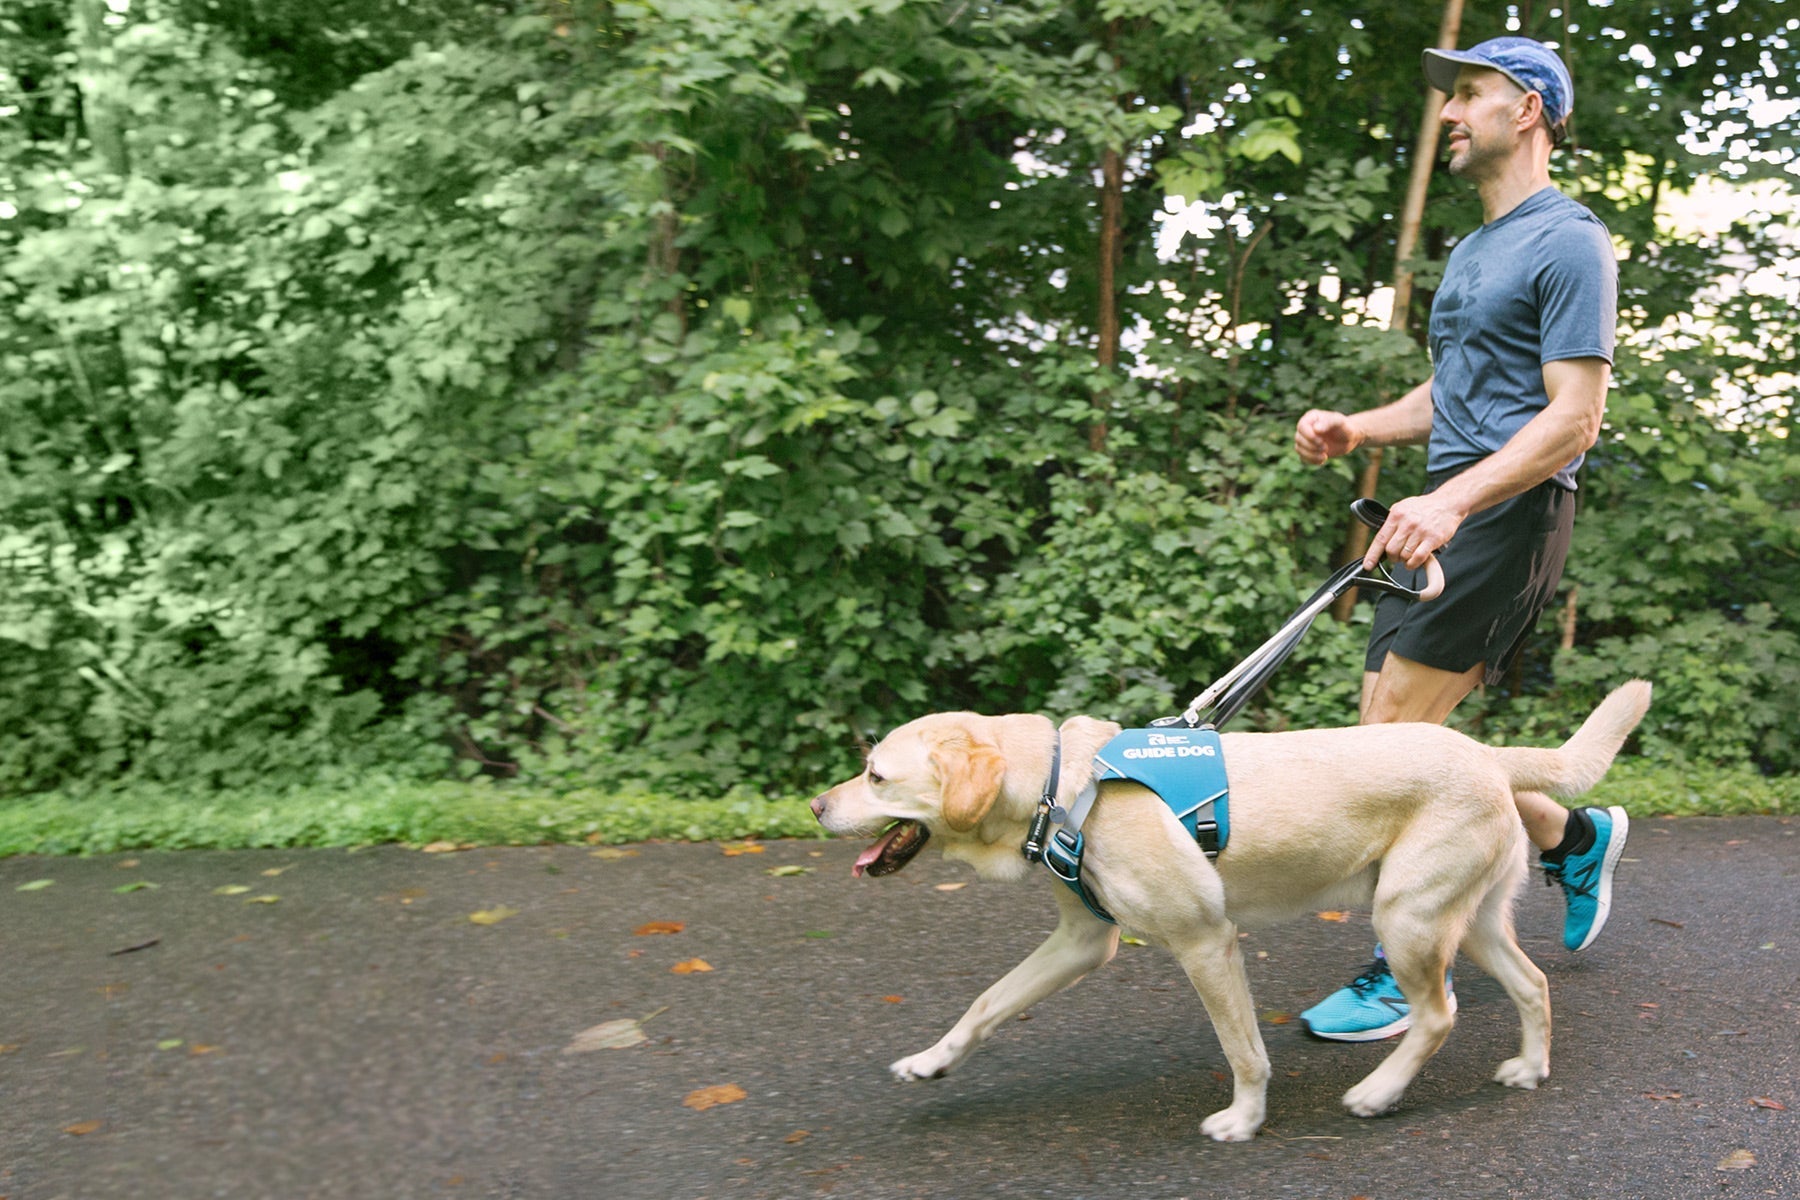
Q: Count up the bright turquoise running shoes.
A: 2